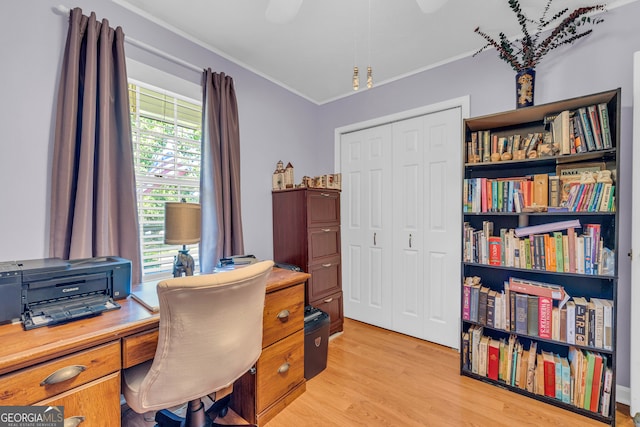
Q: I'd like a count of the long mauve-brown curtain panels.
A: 2